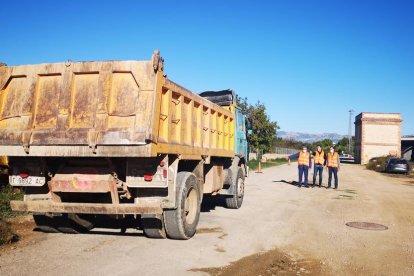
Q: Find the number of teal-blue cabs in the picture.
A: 1